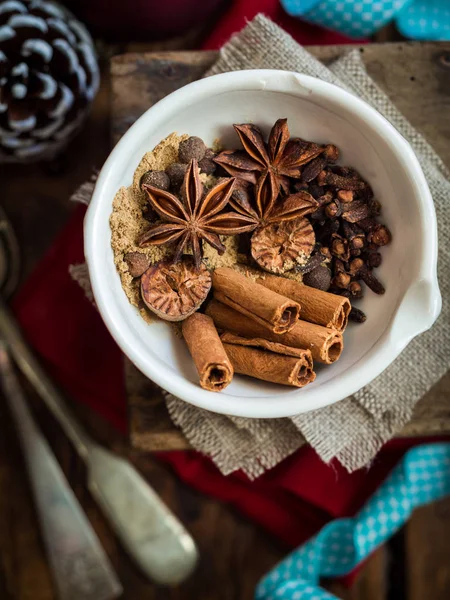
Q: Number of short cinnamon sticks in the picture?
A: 5